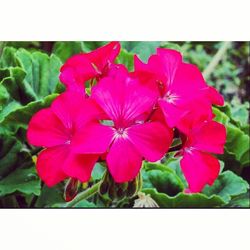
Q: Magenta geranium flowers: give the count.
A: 5